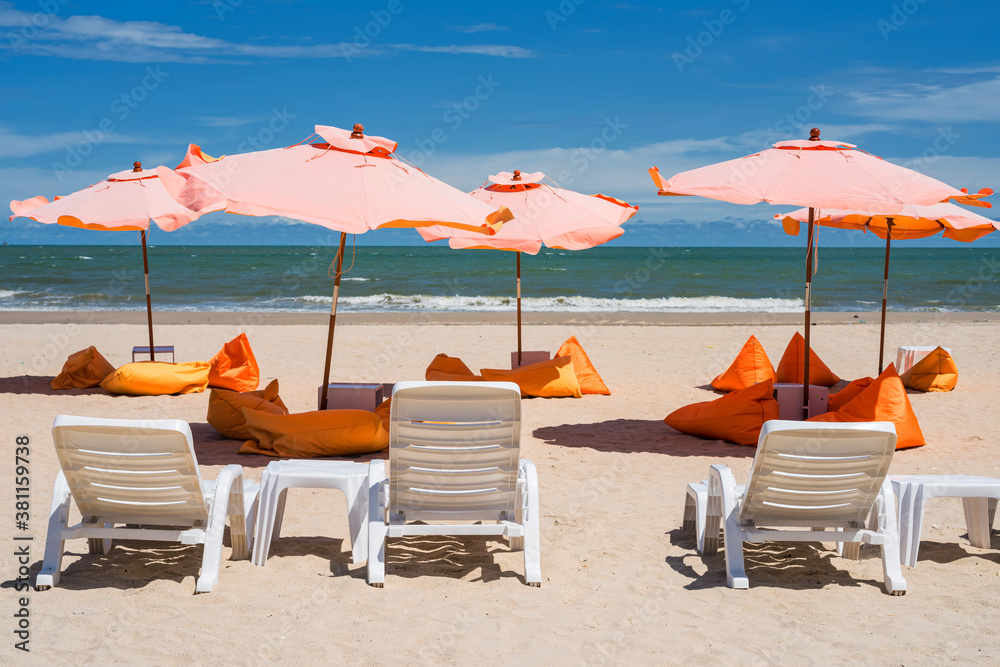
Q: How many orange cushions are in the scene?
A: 15